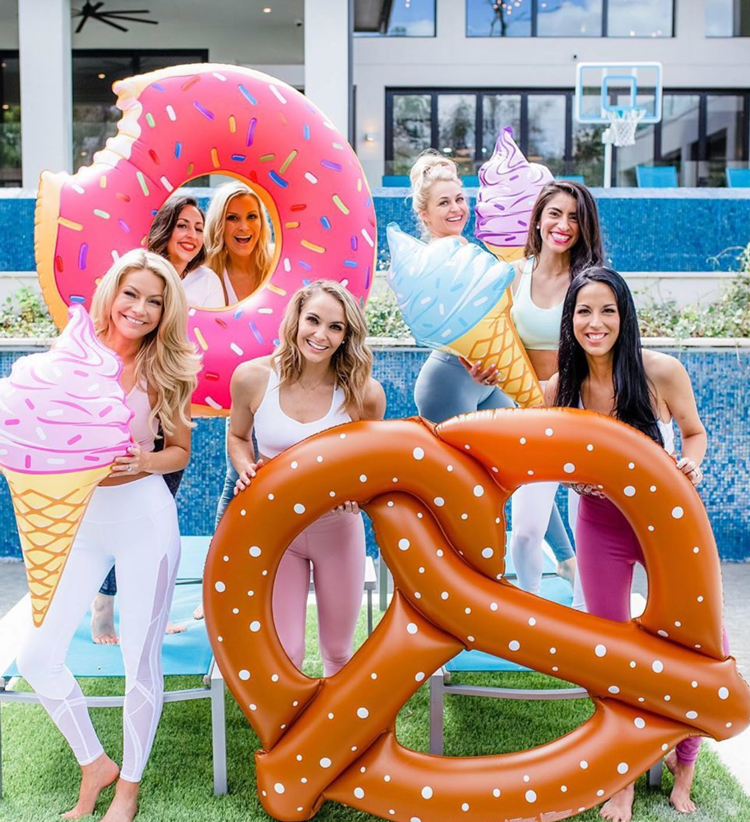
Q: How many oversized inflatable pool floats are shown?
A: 5